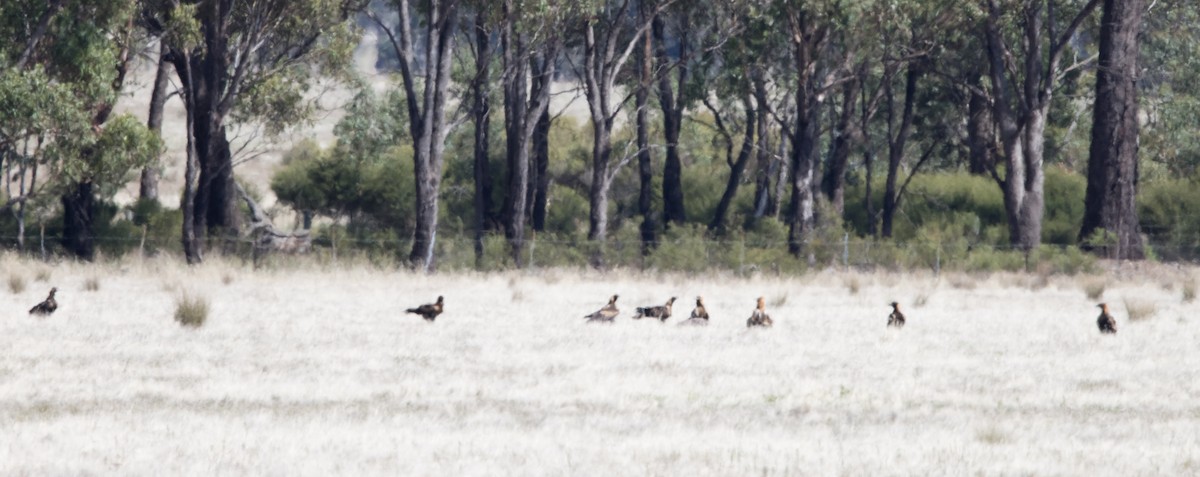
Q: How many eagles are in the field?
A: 8